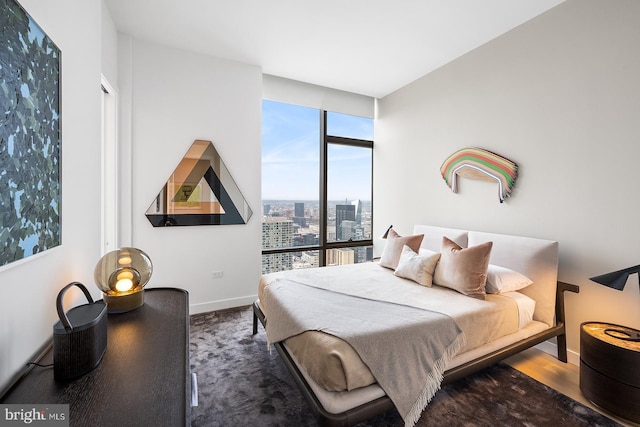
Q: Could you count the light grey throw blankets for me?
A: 1